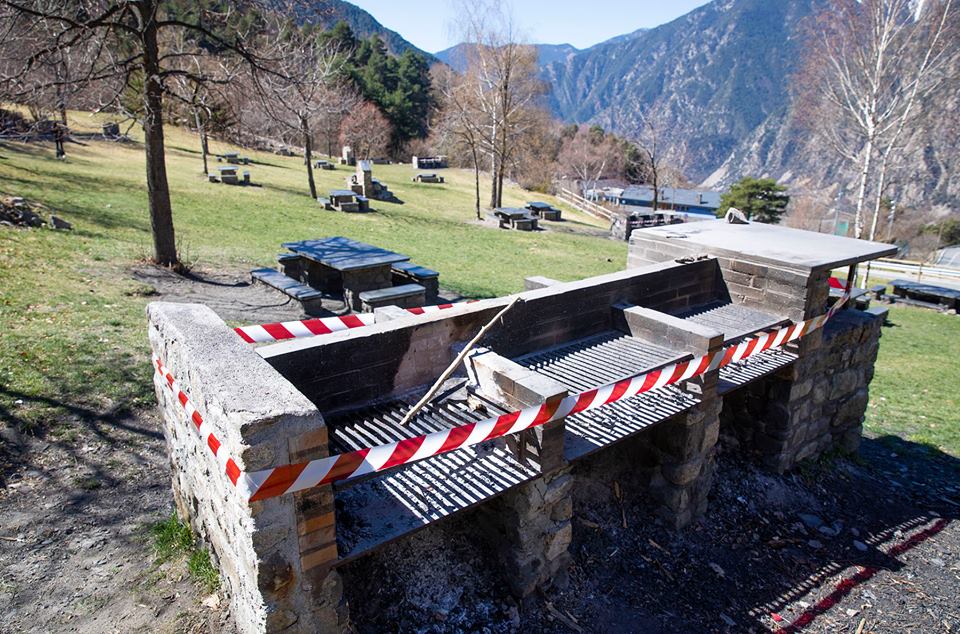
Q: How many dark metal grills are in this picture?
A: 3